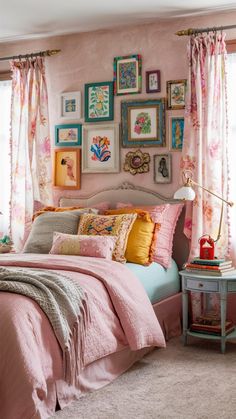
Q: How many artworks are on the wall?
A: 12